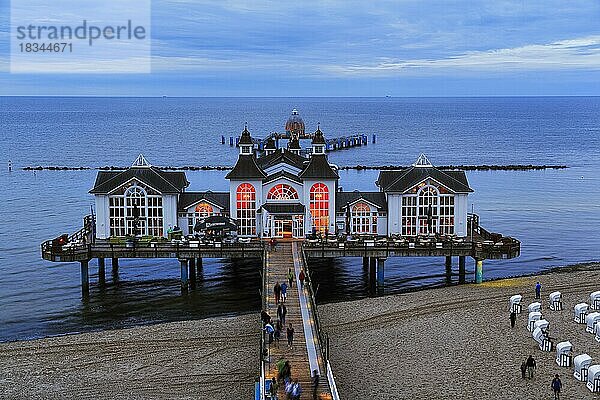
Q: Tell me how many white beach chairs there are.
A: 13